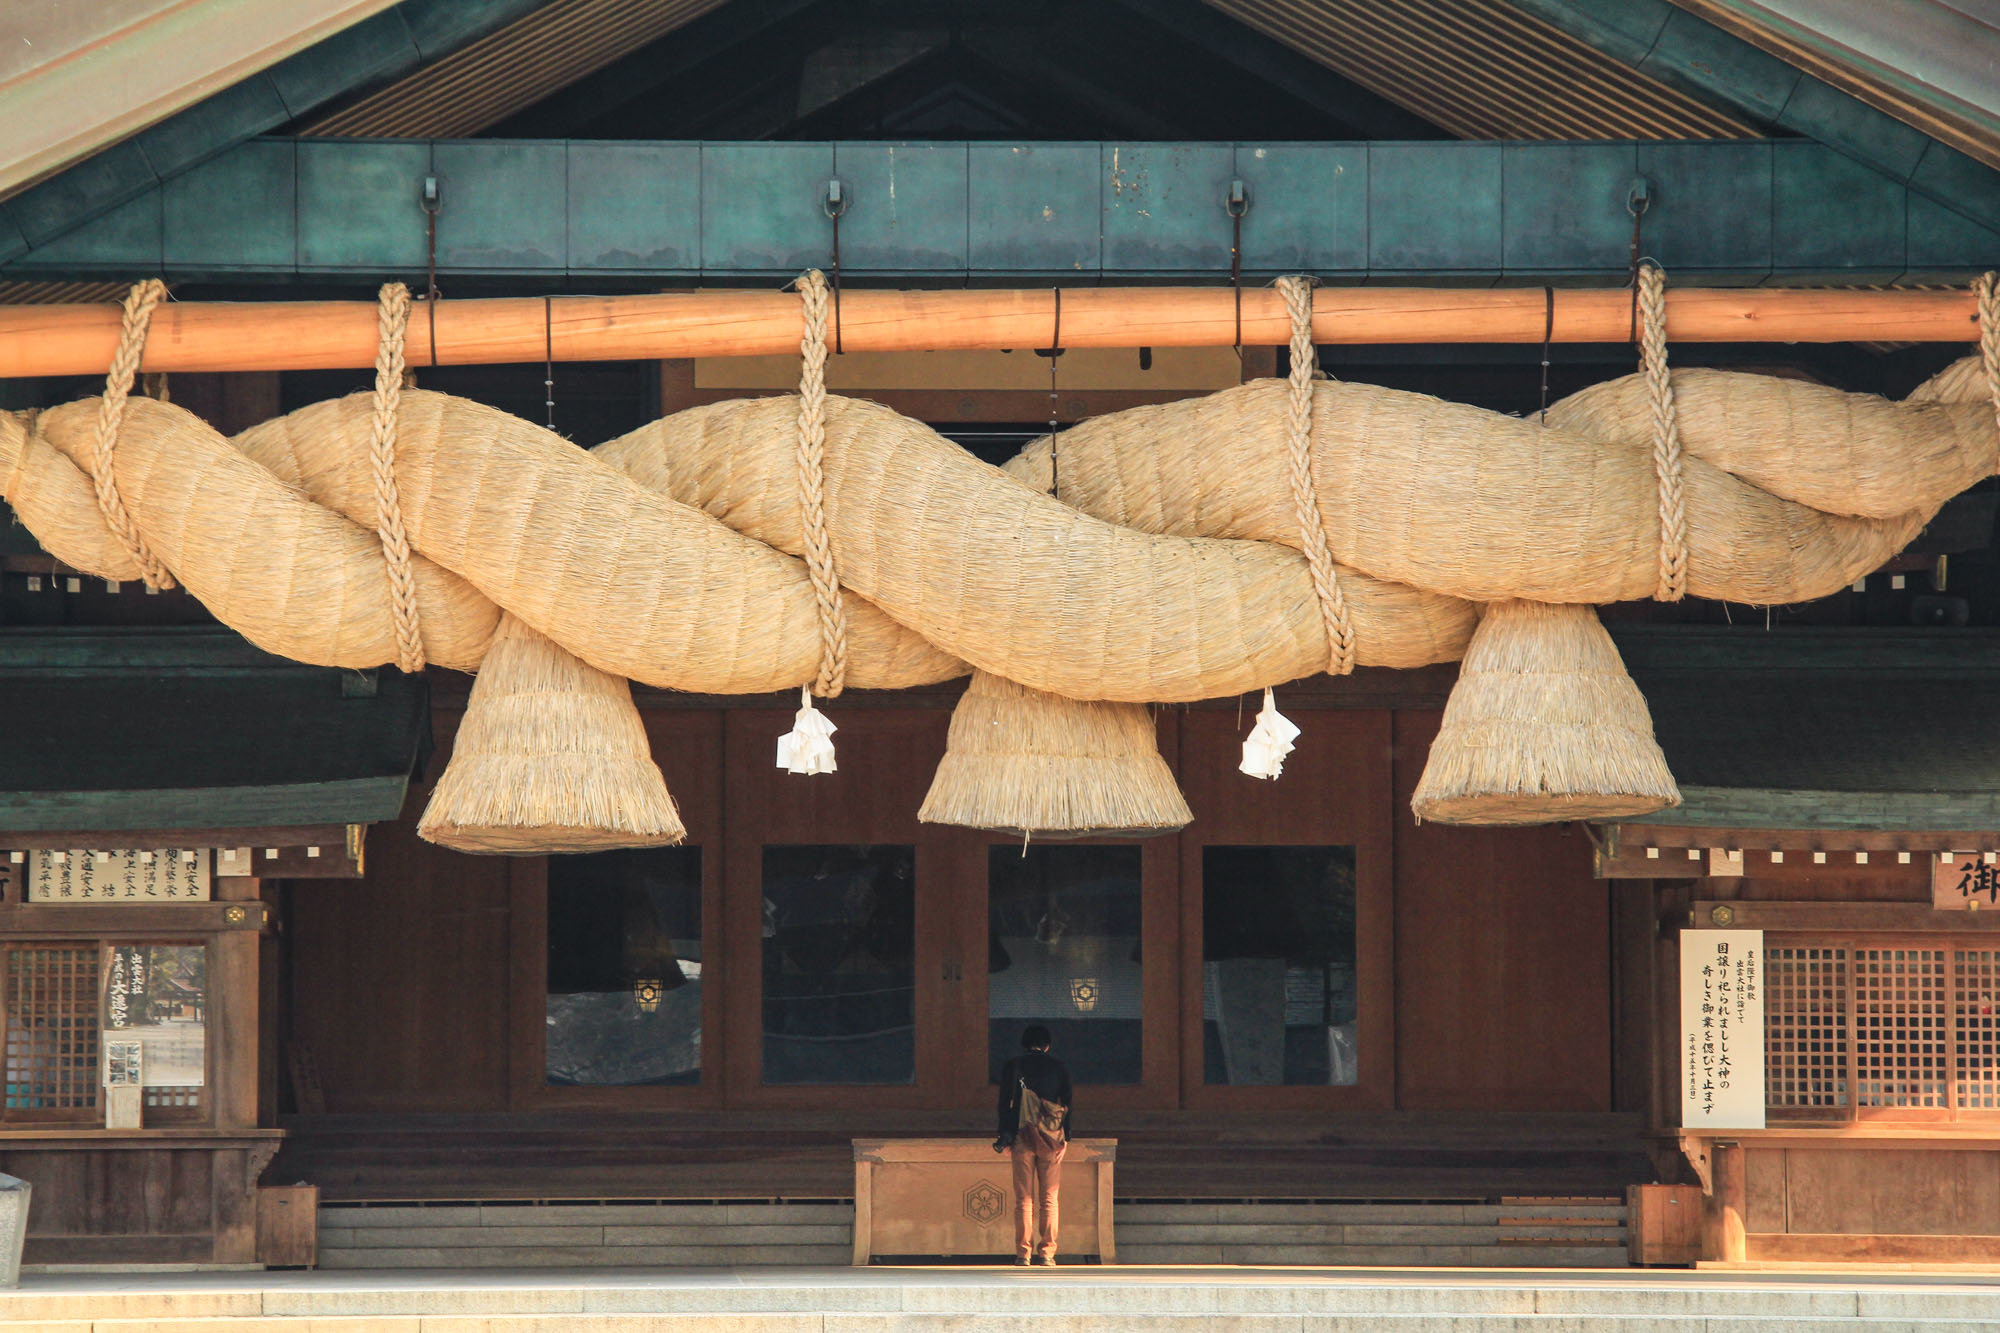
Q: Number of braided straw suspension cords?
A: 6